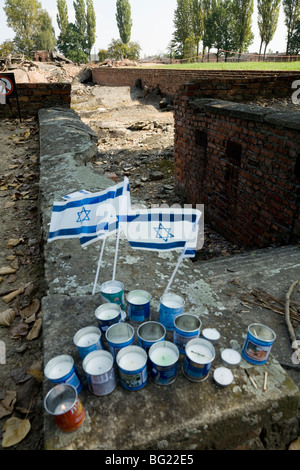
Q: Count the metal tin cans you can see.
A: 15